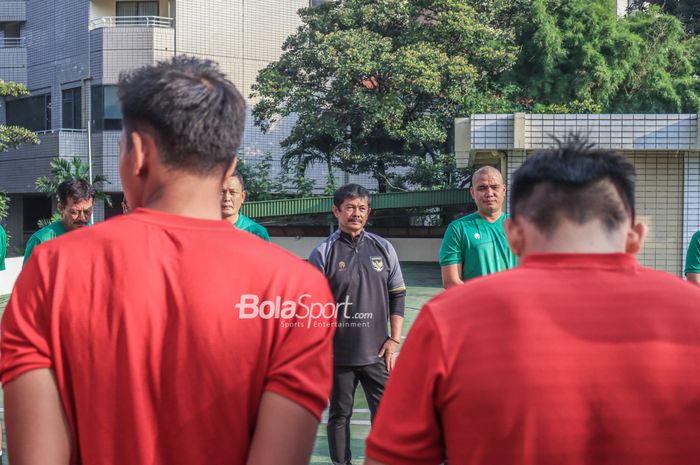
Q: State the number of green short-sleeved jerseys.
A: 5